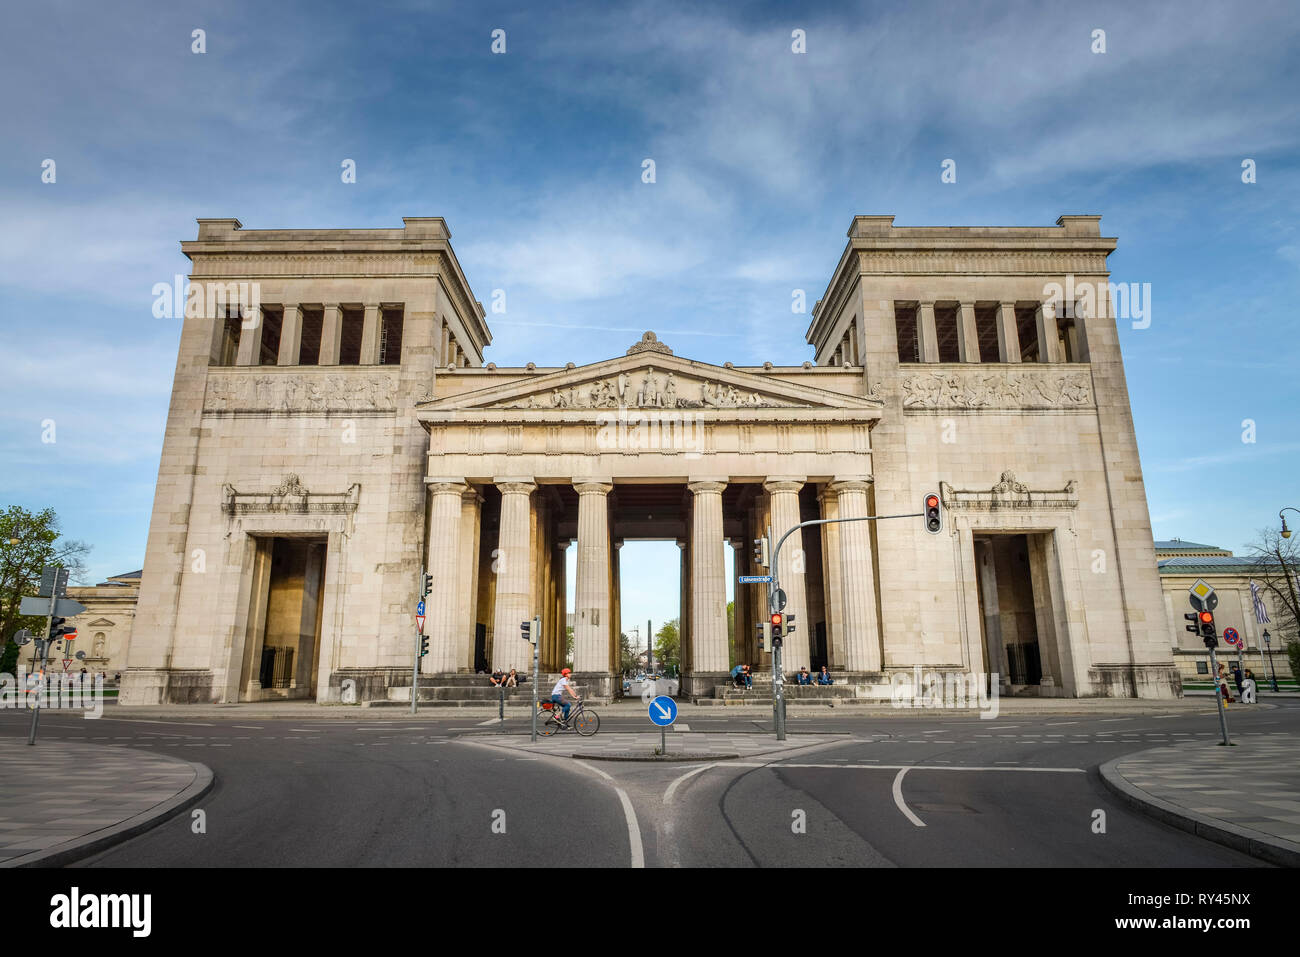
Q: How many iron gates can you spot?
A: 2